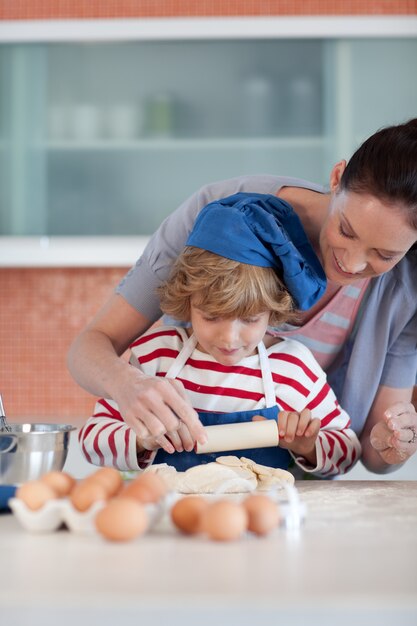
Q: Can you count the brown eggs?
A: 10